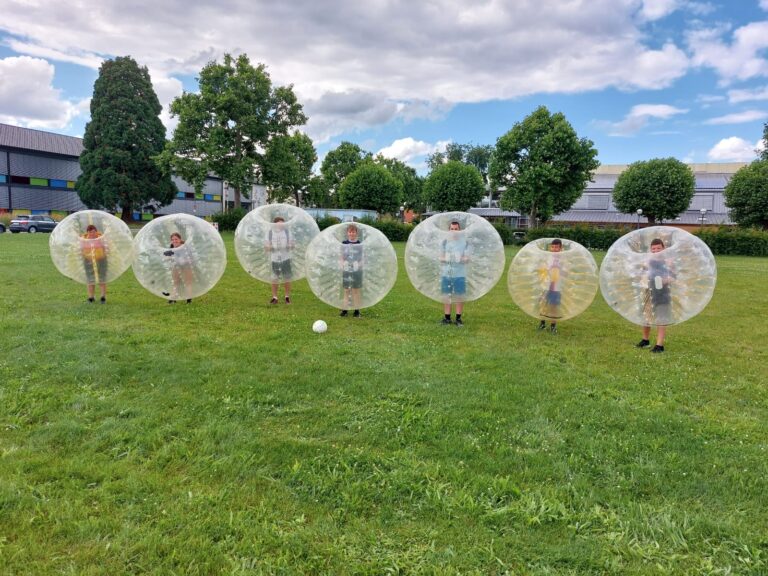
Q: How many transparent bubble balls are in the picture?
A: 7